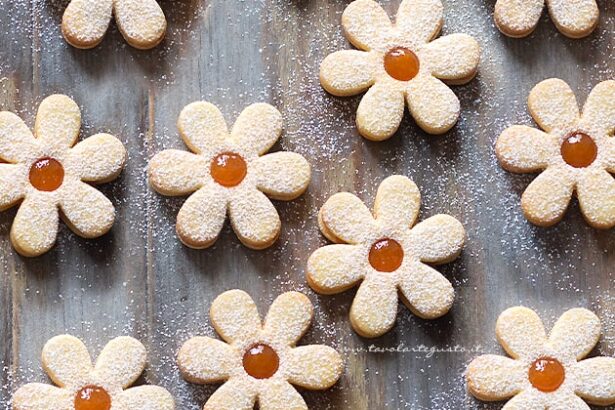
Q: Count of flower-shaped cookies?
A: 10